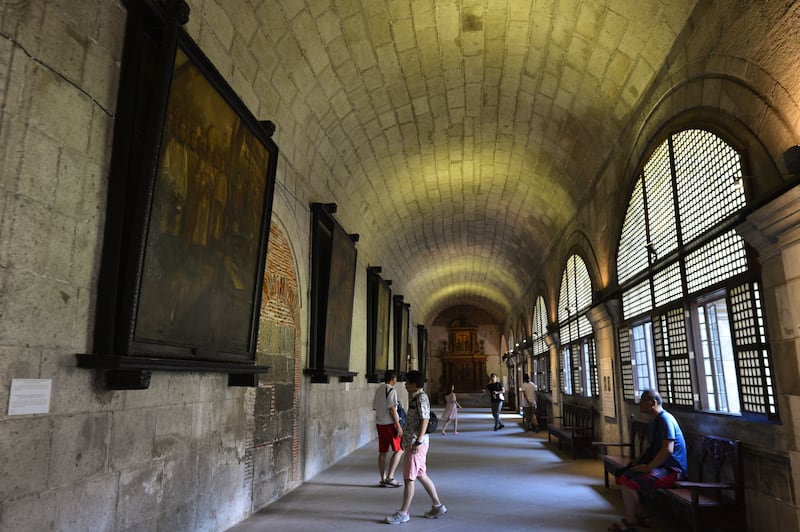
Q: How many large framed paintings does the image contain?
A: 5